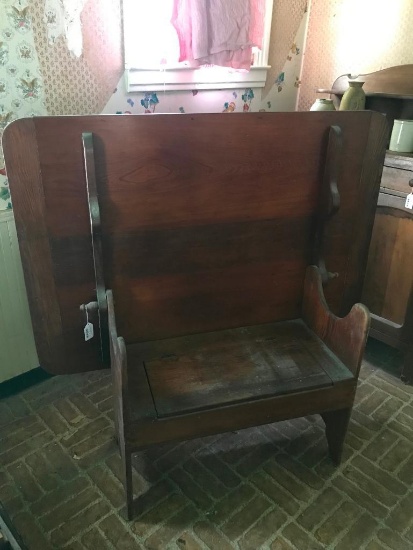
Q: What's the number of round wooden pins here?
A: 2